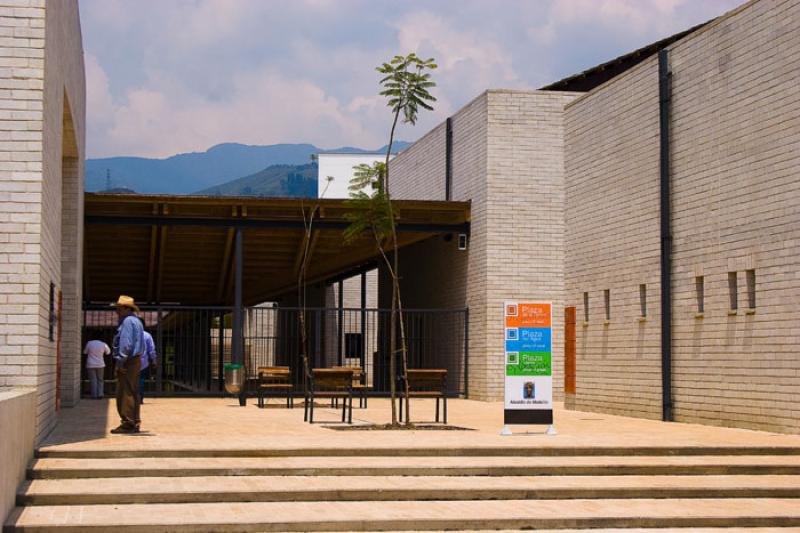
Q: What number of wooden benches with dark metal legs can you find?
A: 4